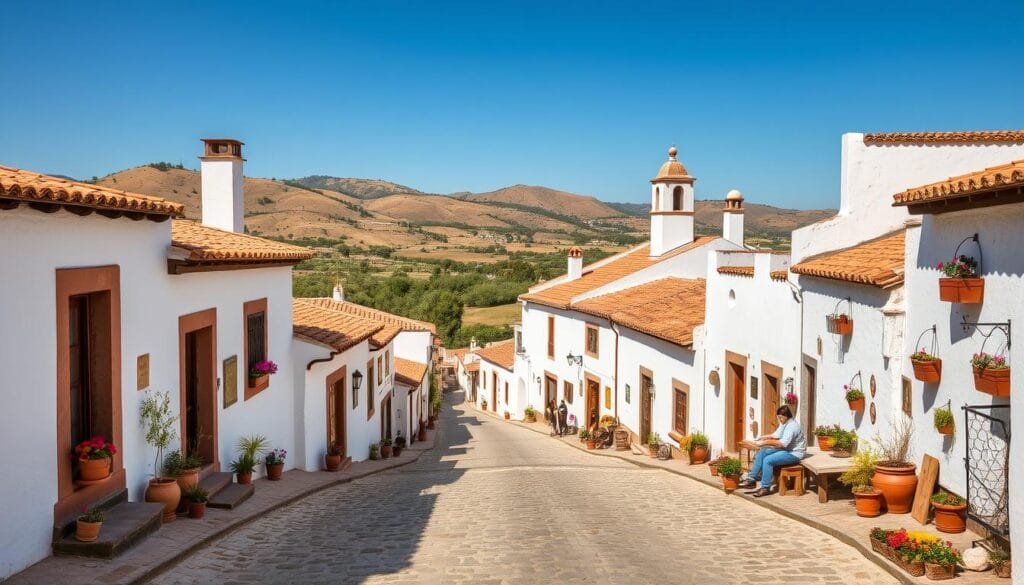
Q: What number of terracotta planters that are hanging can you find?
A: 6